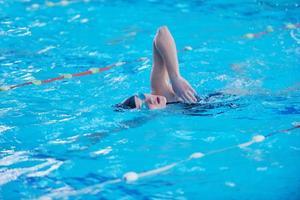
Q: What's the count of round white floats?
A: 3